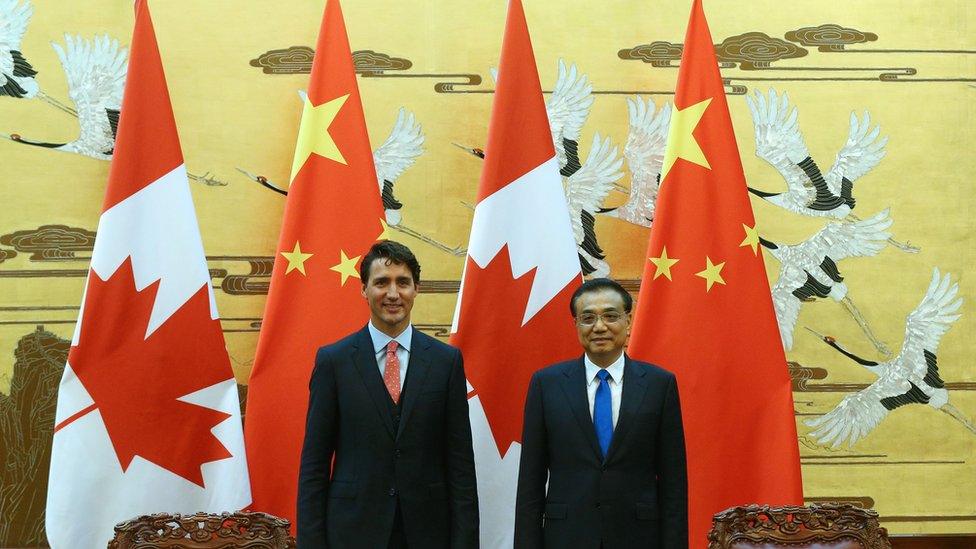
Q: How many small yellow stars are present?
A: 6